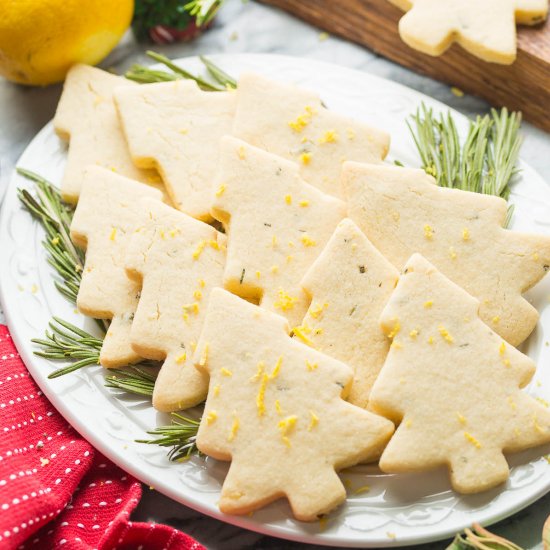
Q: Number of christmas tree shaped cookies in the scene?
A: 11